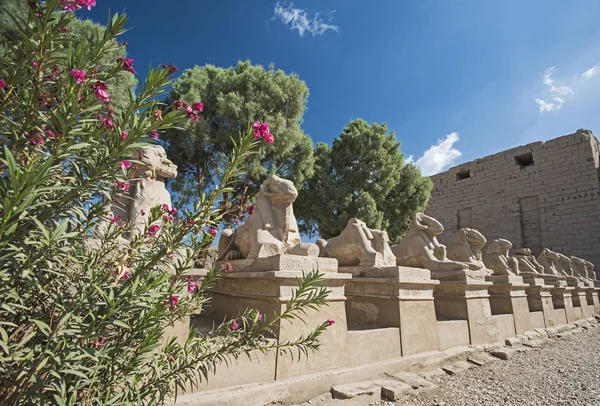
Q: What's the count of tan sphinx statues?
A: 11